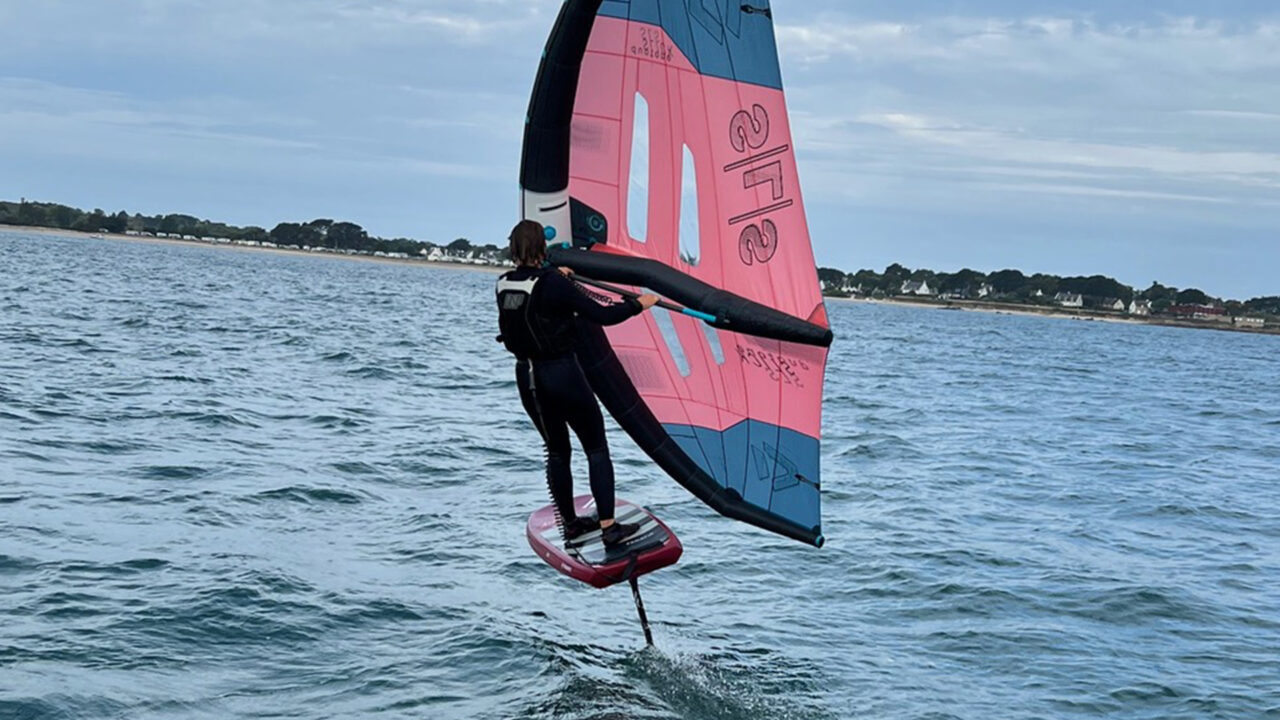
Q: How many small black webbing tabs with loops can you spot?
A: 2